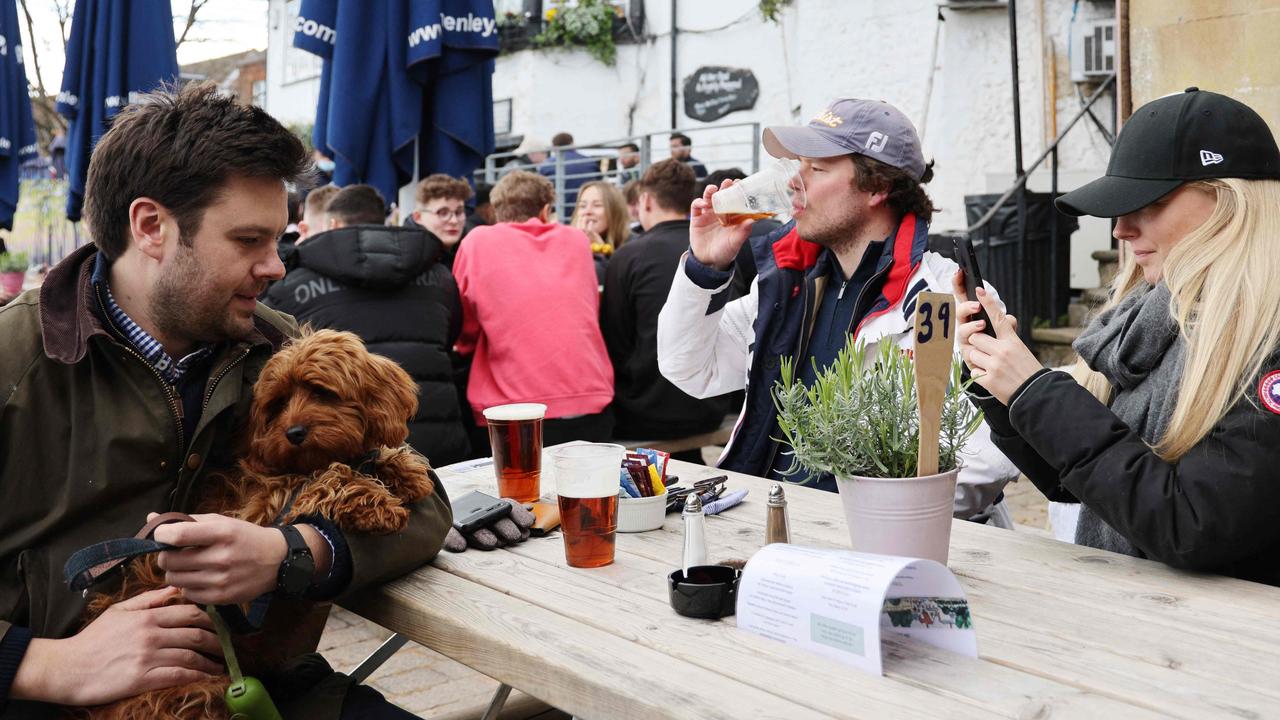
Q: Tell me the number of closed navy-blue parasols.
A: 3